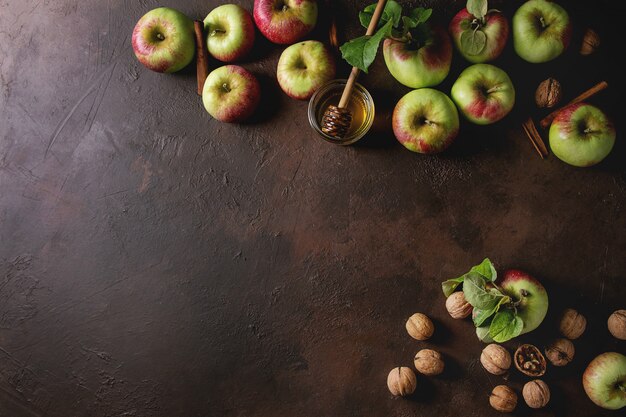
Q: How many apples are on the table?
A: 13